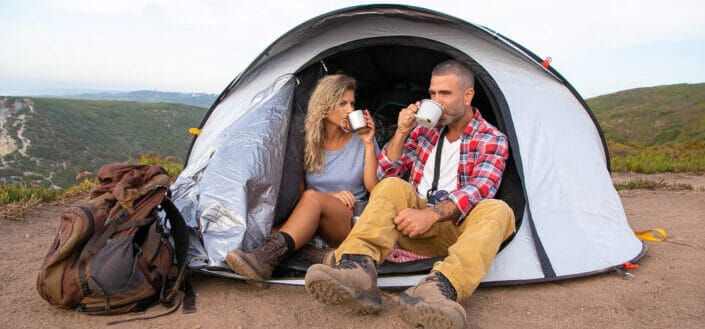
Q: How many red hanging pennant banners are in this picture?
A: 0